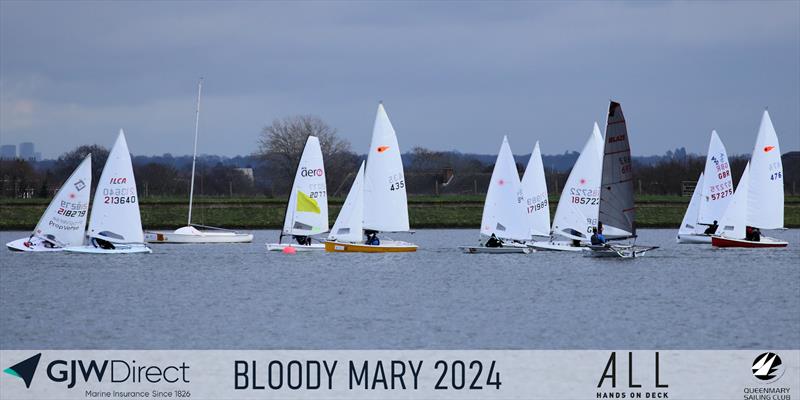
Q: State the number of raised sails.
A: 13